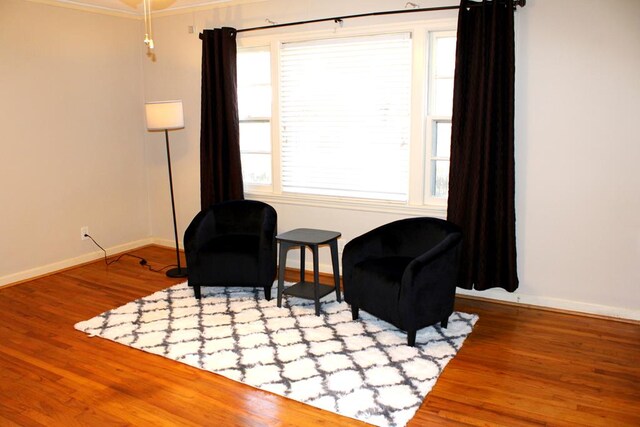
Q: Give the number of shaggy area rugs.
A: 1